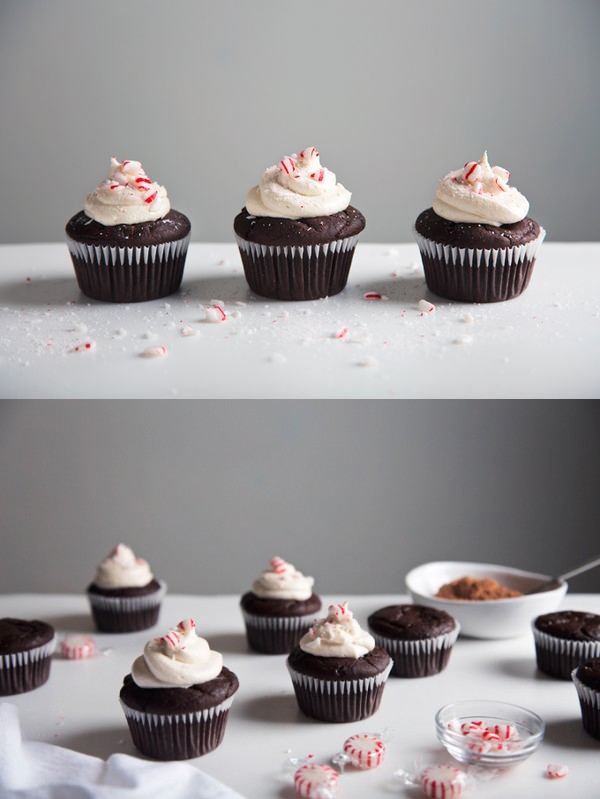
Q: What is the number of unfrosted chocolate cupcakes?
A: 4